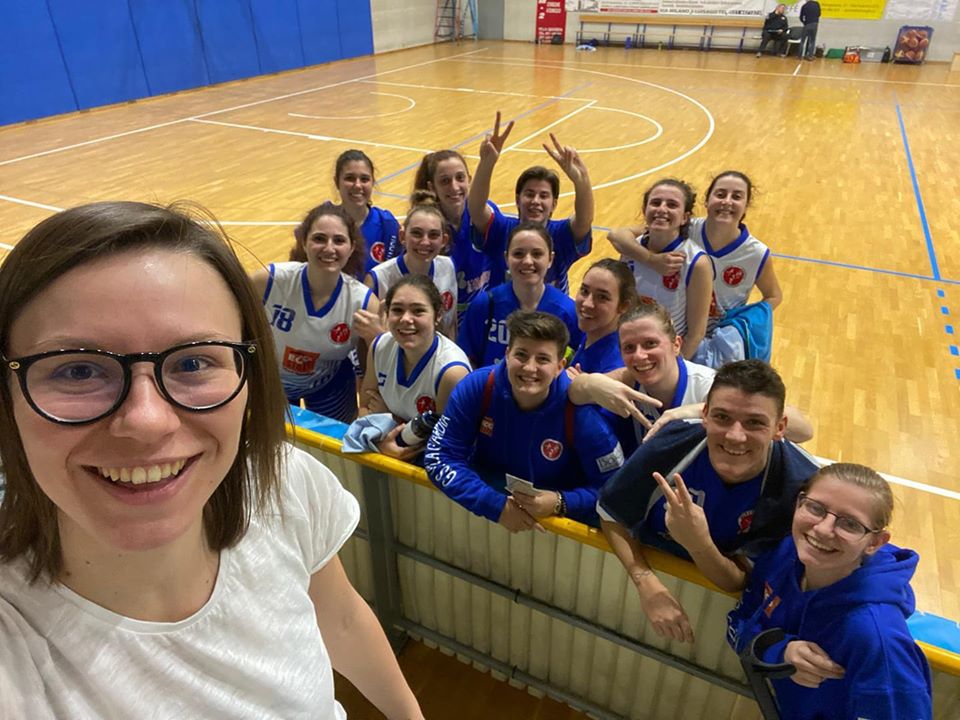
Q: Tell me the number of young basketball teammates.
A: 14